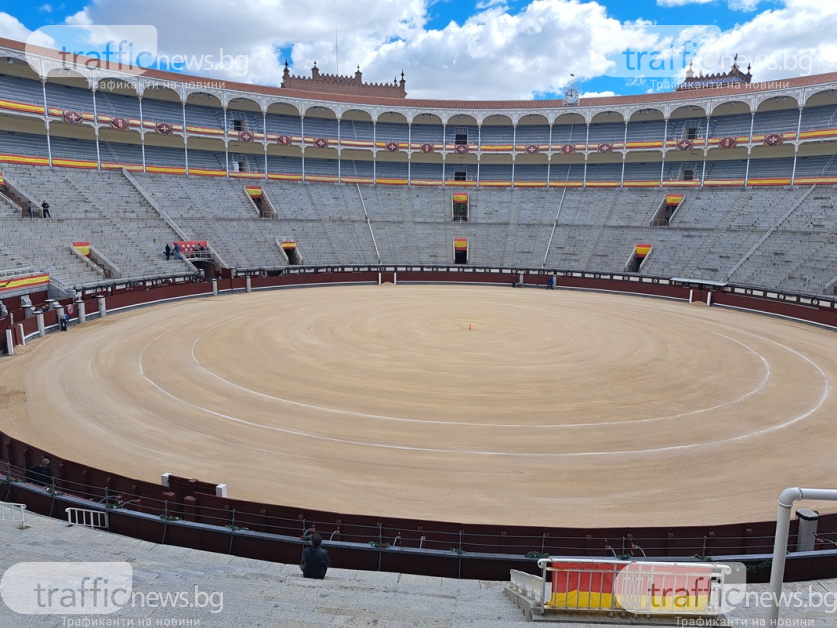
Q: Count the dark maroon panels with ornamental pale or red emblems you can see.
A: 15